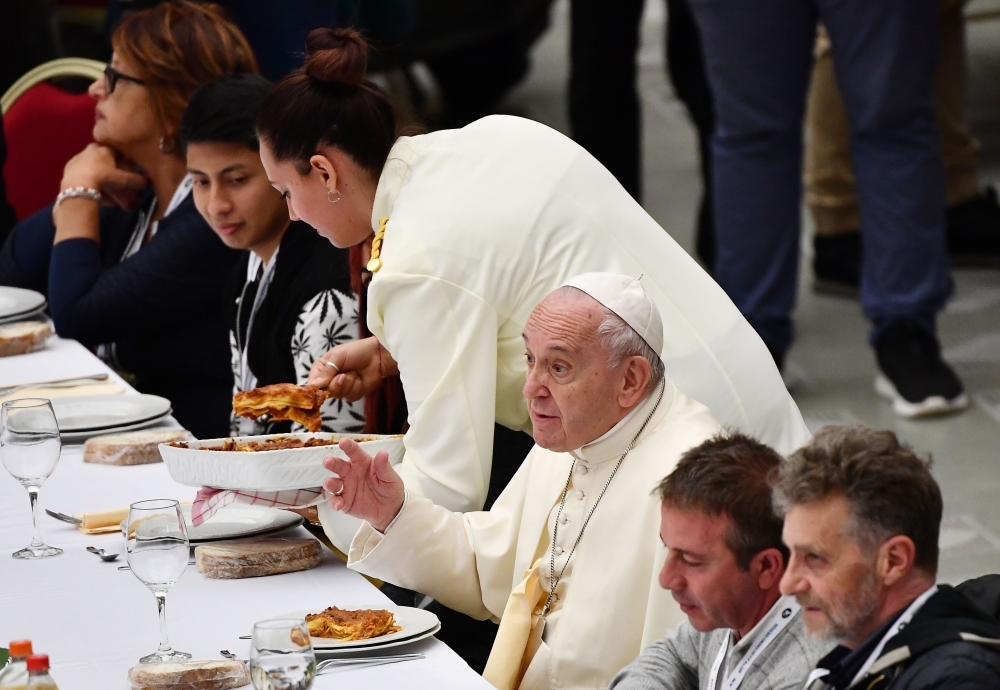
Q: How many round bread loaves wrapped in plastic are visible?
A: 4